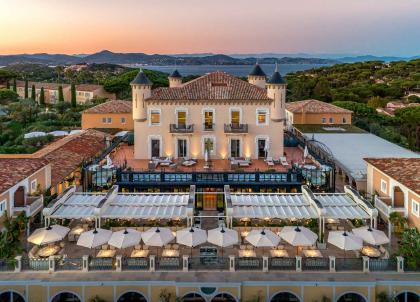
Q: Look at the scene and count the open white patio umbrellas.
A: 10